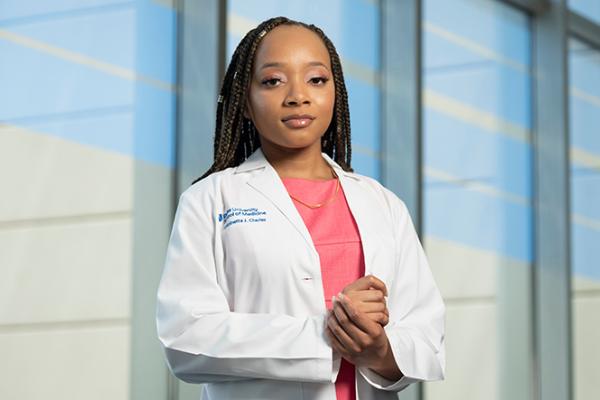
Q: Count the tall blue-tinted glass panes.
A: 4